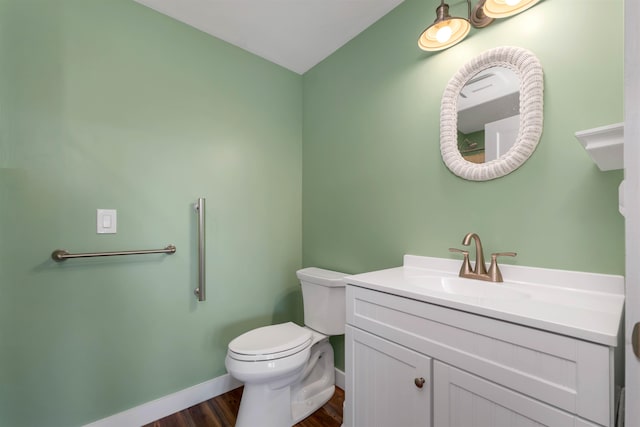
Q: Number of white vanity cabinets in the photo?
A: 1